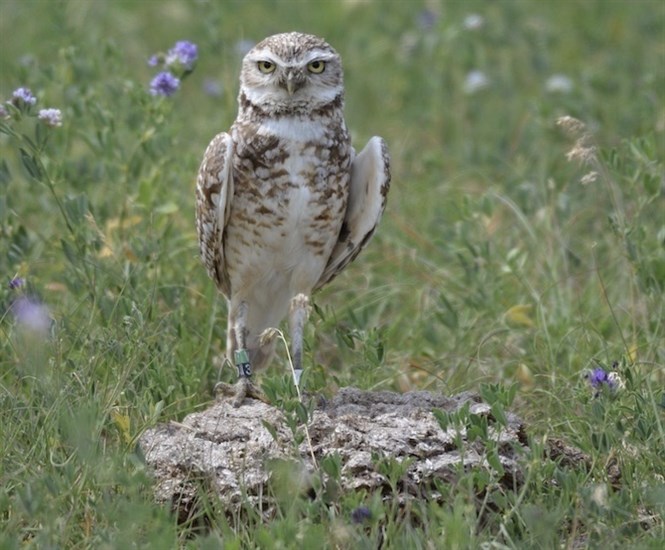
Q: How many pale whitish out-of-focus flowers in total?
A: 3